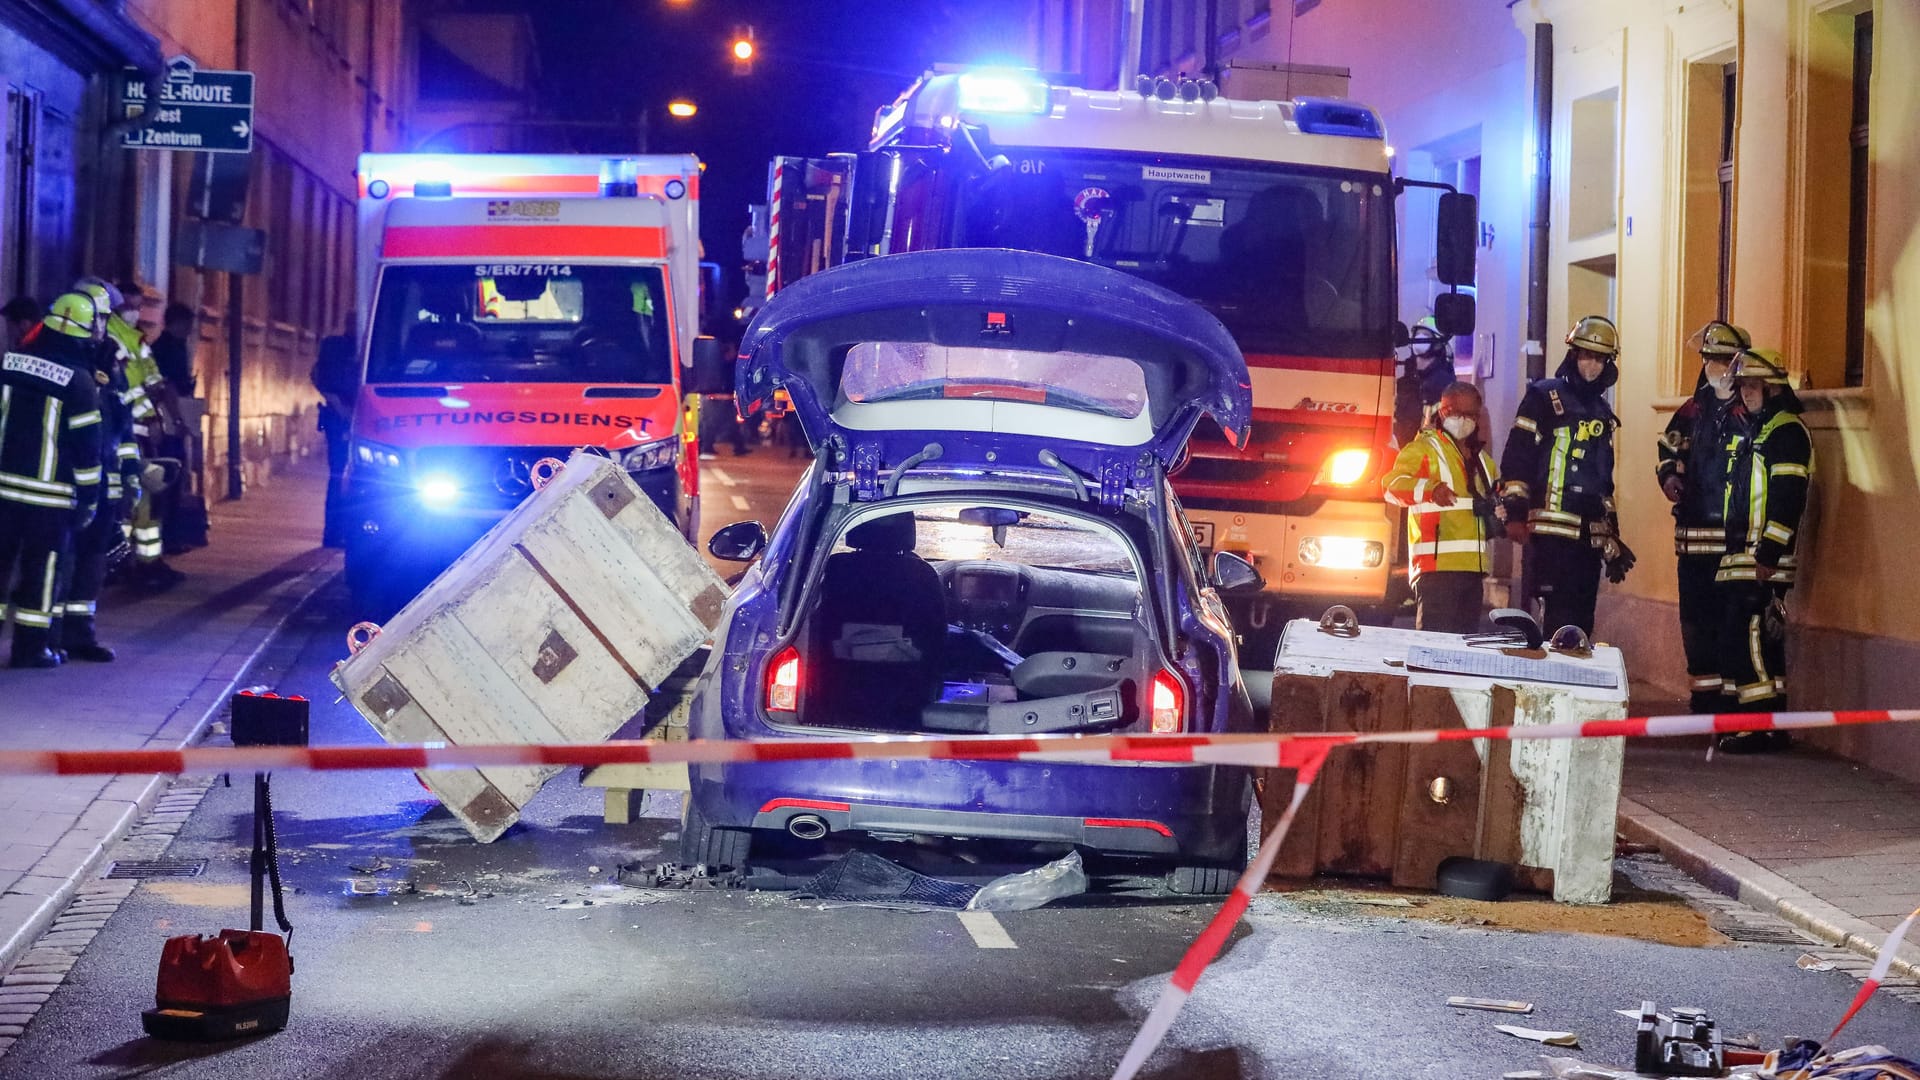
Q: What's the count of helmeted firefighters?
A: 6